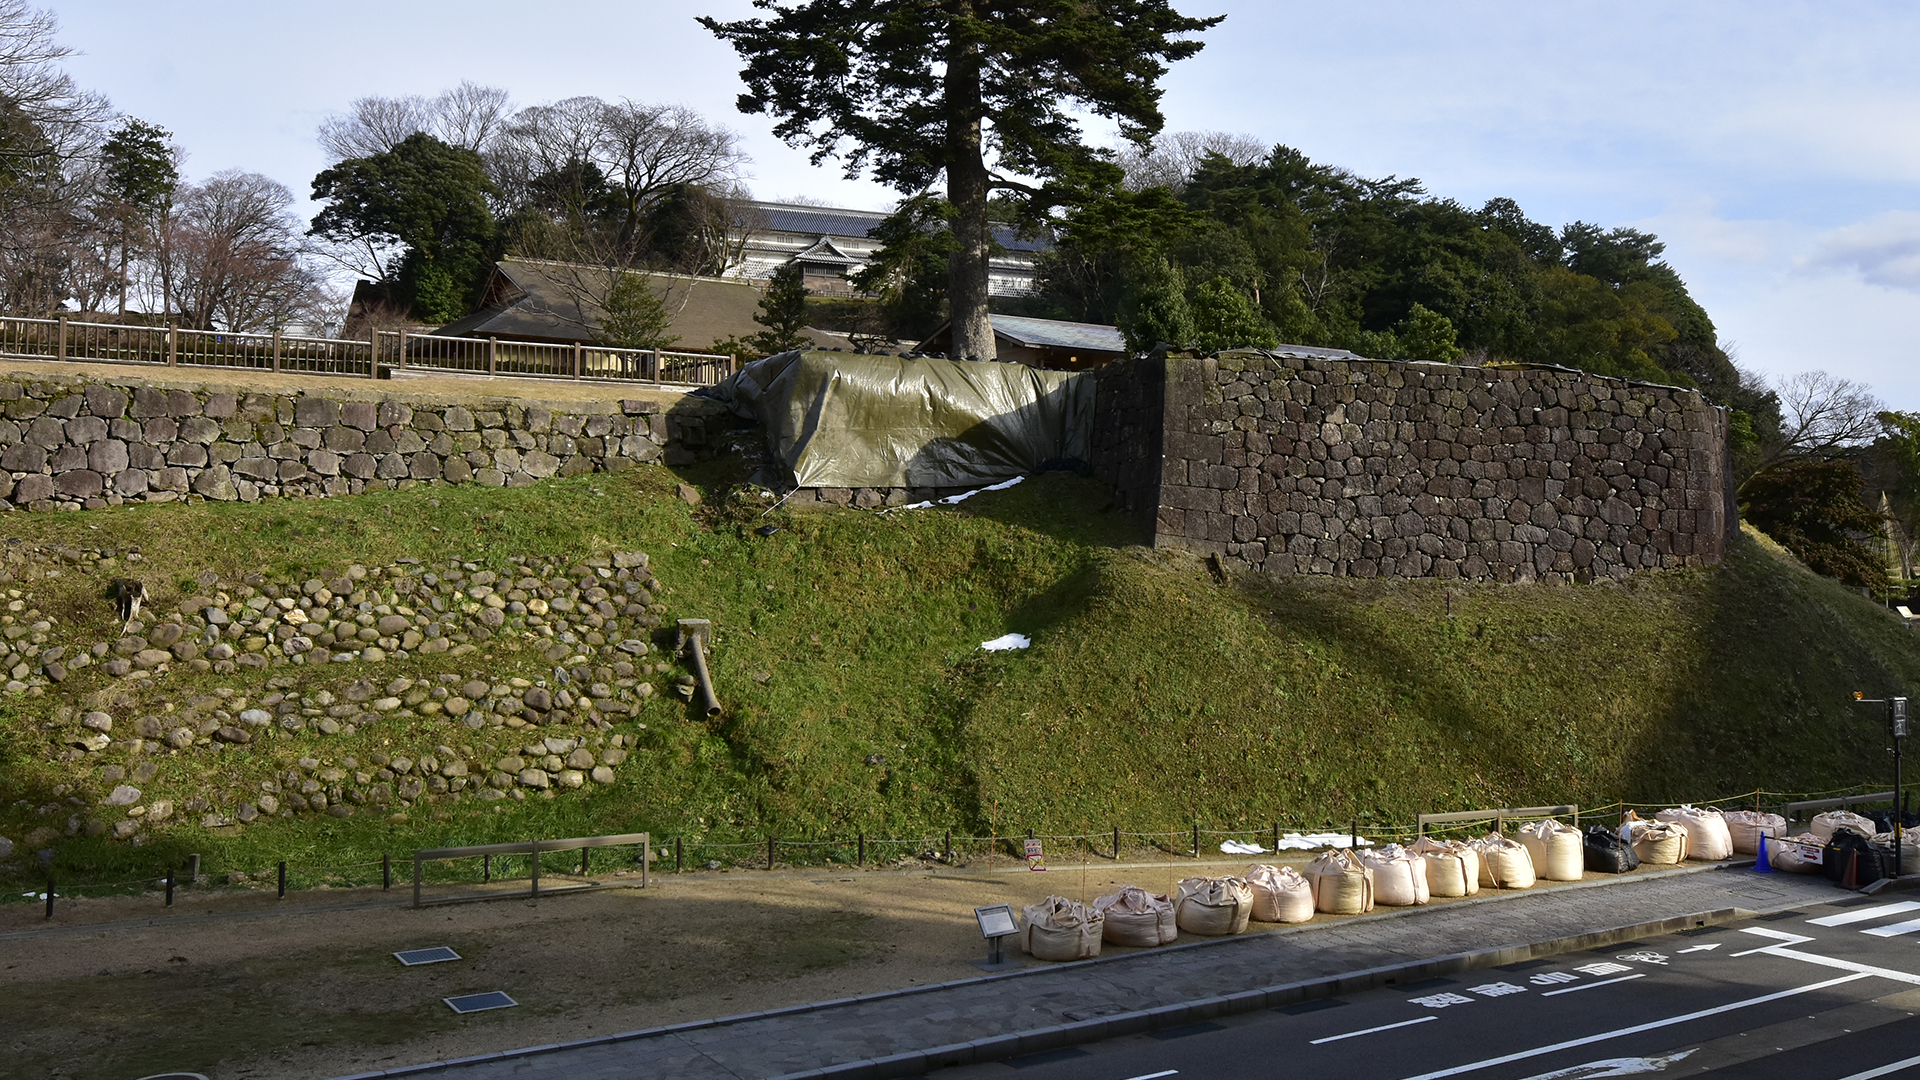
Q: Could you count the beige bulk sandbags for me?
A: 15